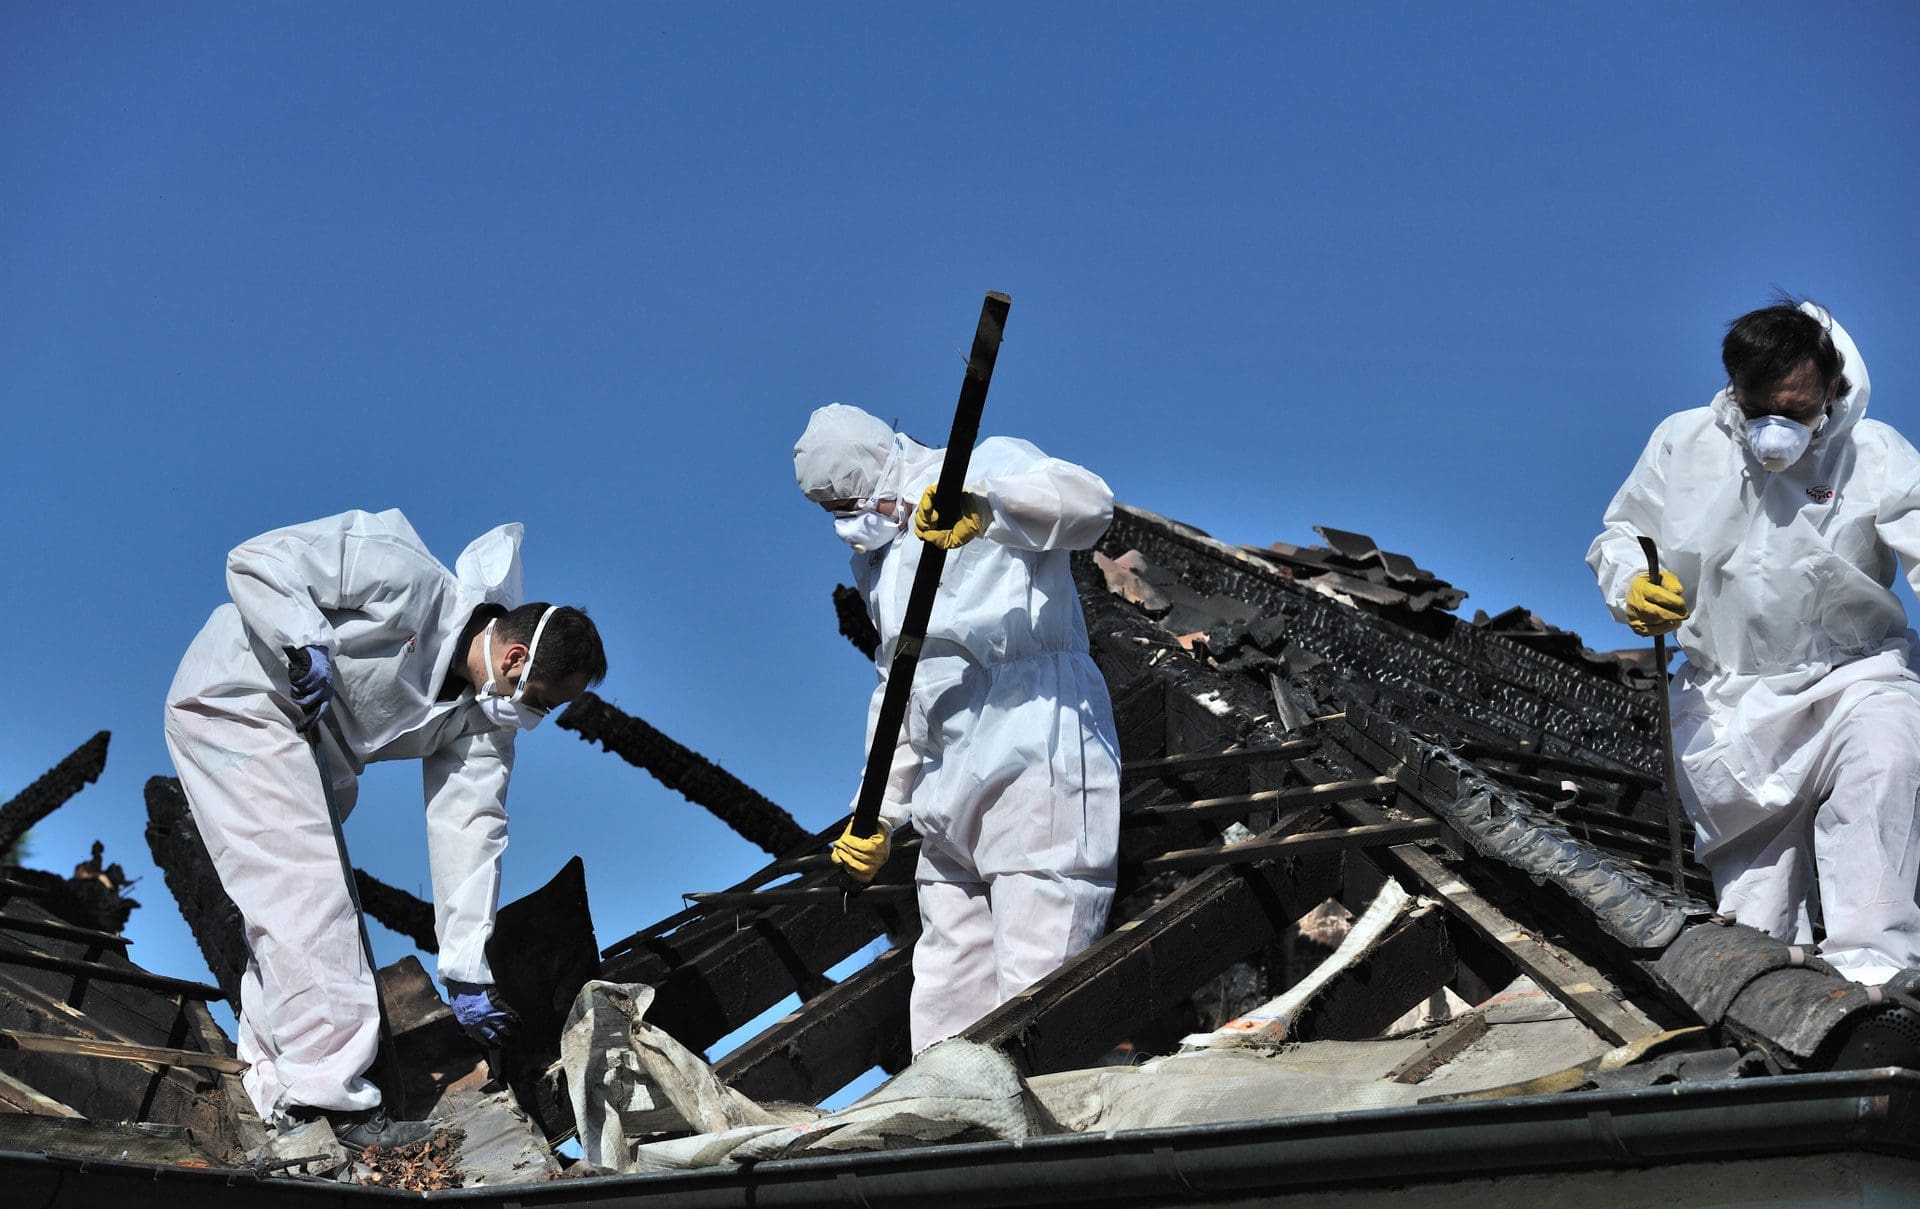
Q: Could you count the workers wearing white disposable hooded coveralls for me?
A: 3